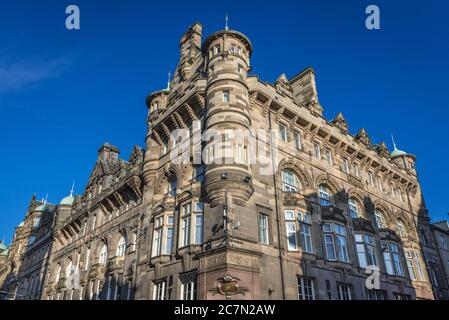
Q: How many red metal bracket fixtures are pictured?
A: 0